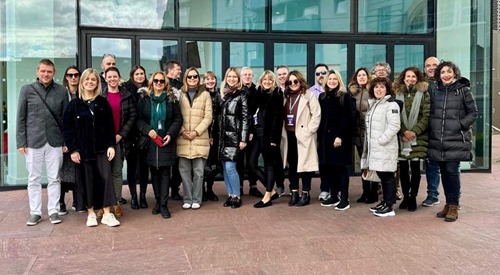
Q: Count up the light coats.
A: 3